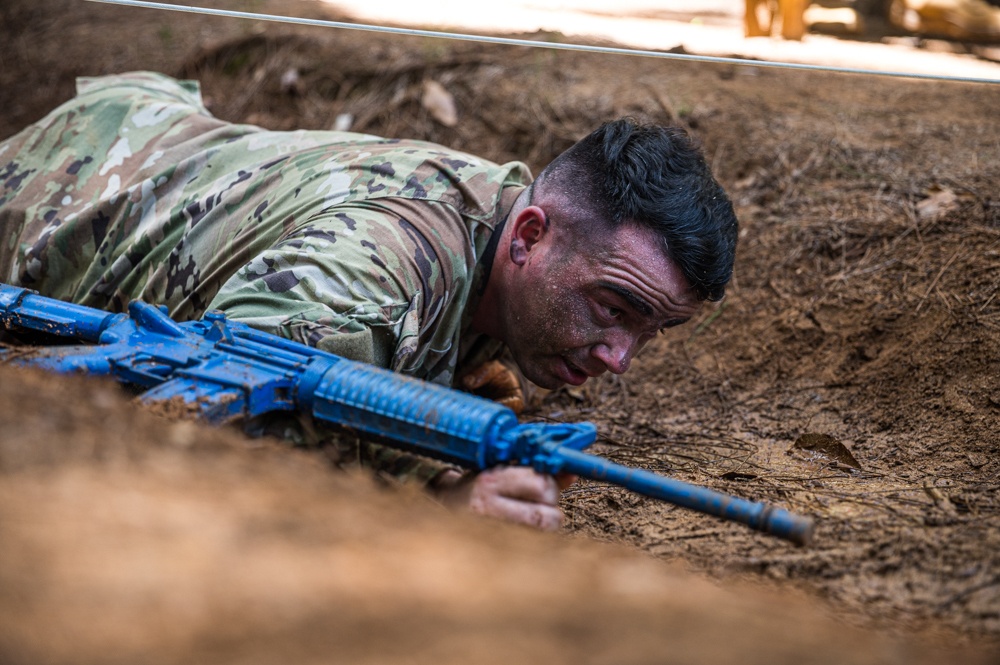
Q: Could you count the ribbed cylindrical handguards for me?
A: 1